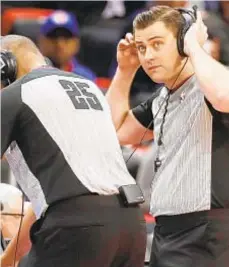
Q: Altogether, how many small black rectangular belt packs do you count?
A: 1